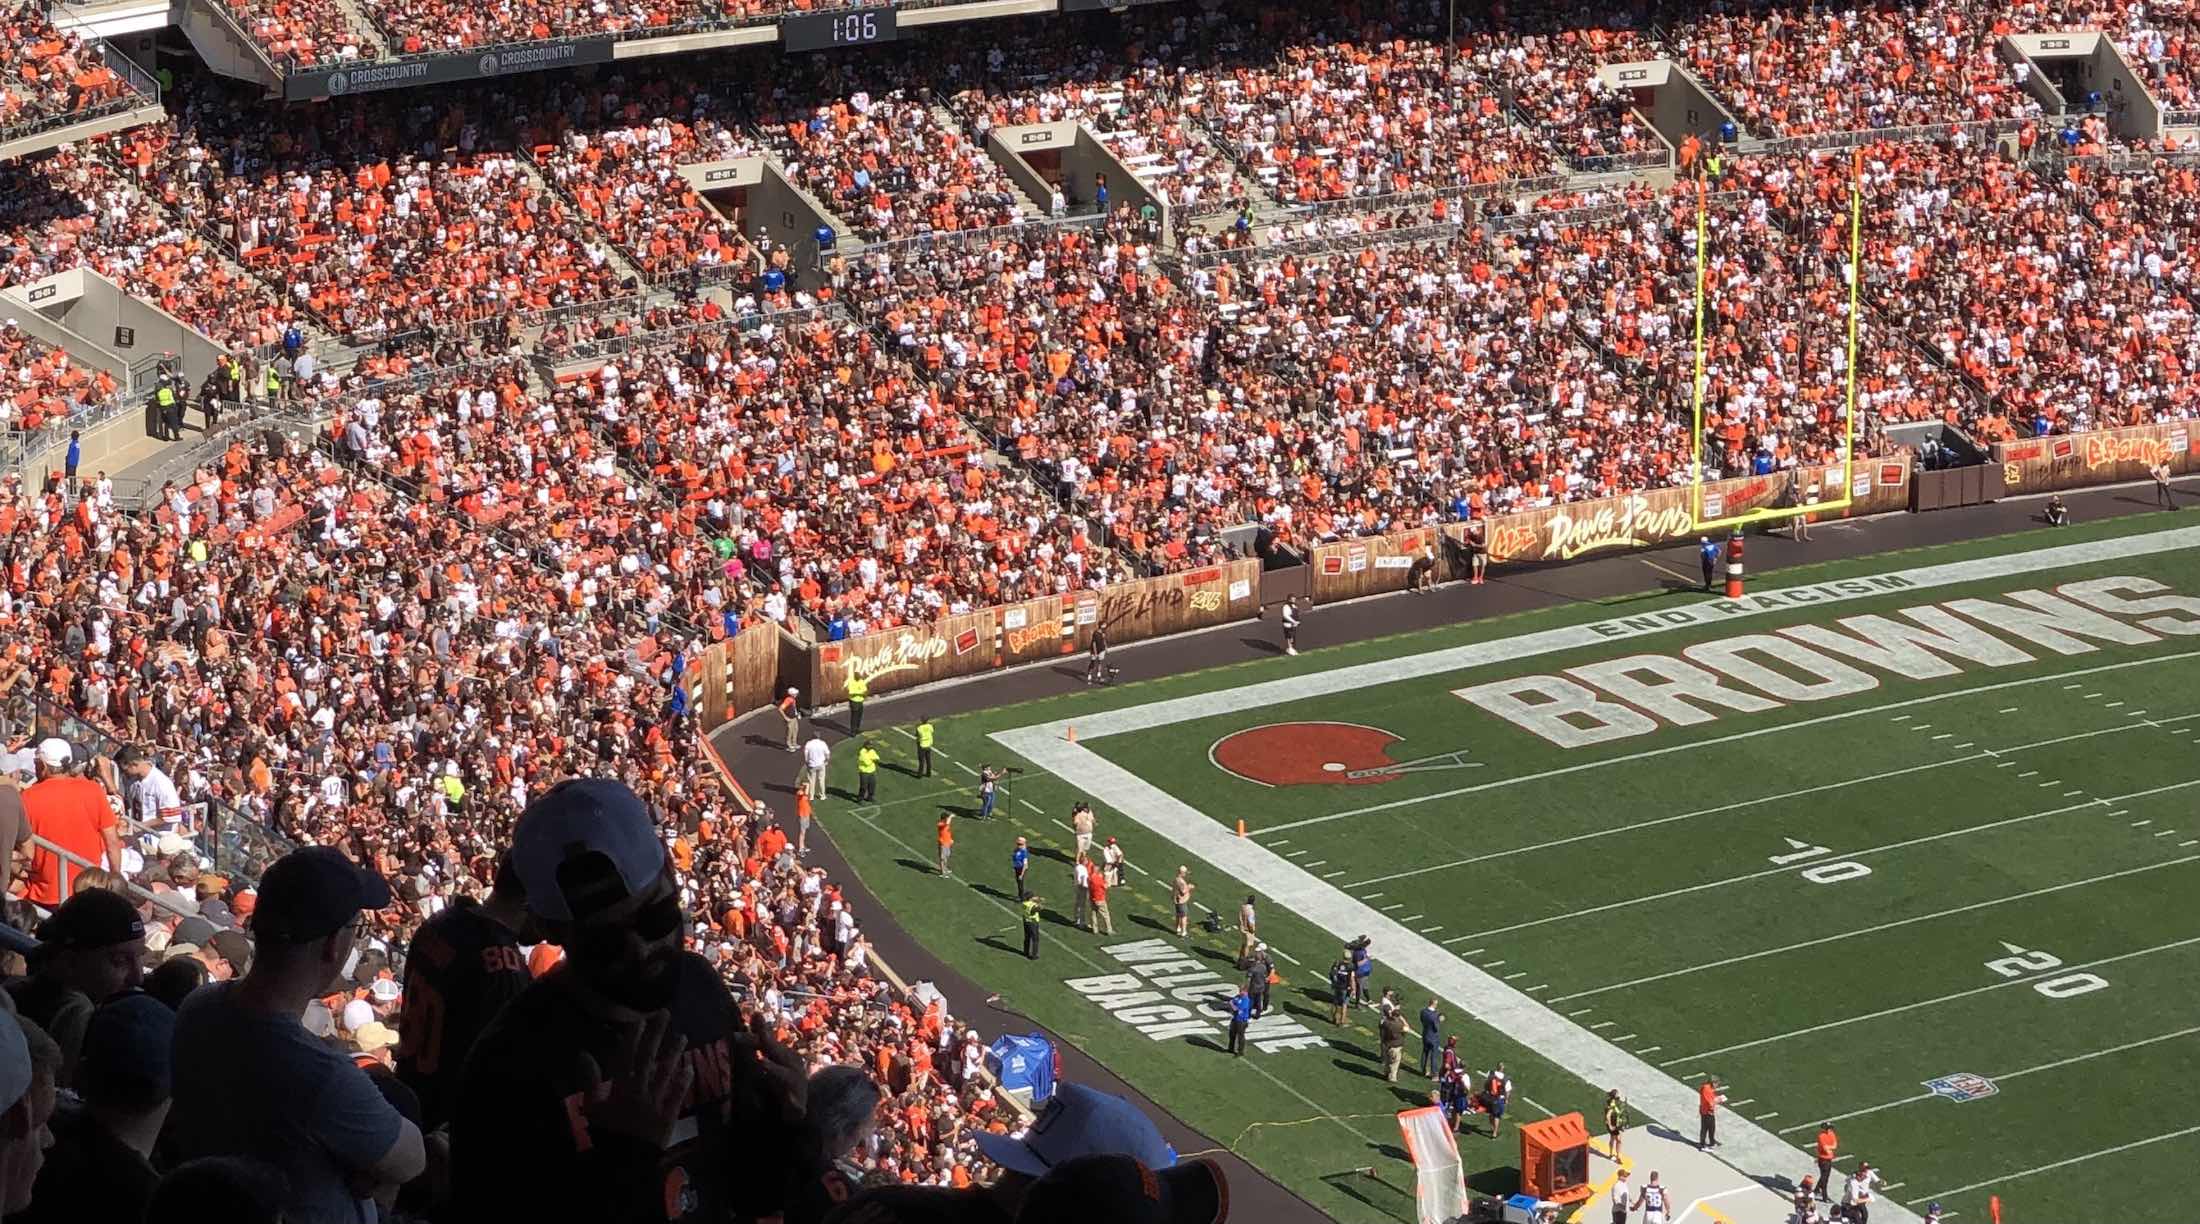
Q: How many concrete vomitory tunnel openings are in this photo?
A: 5